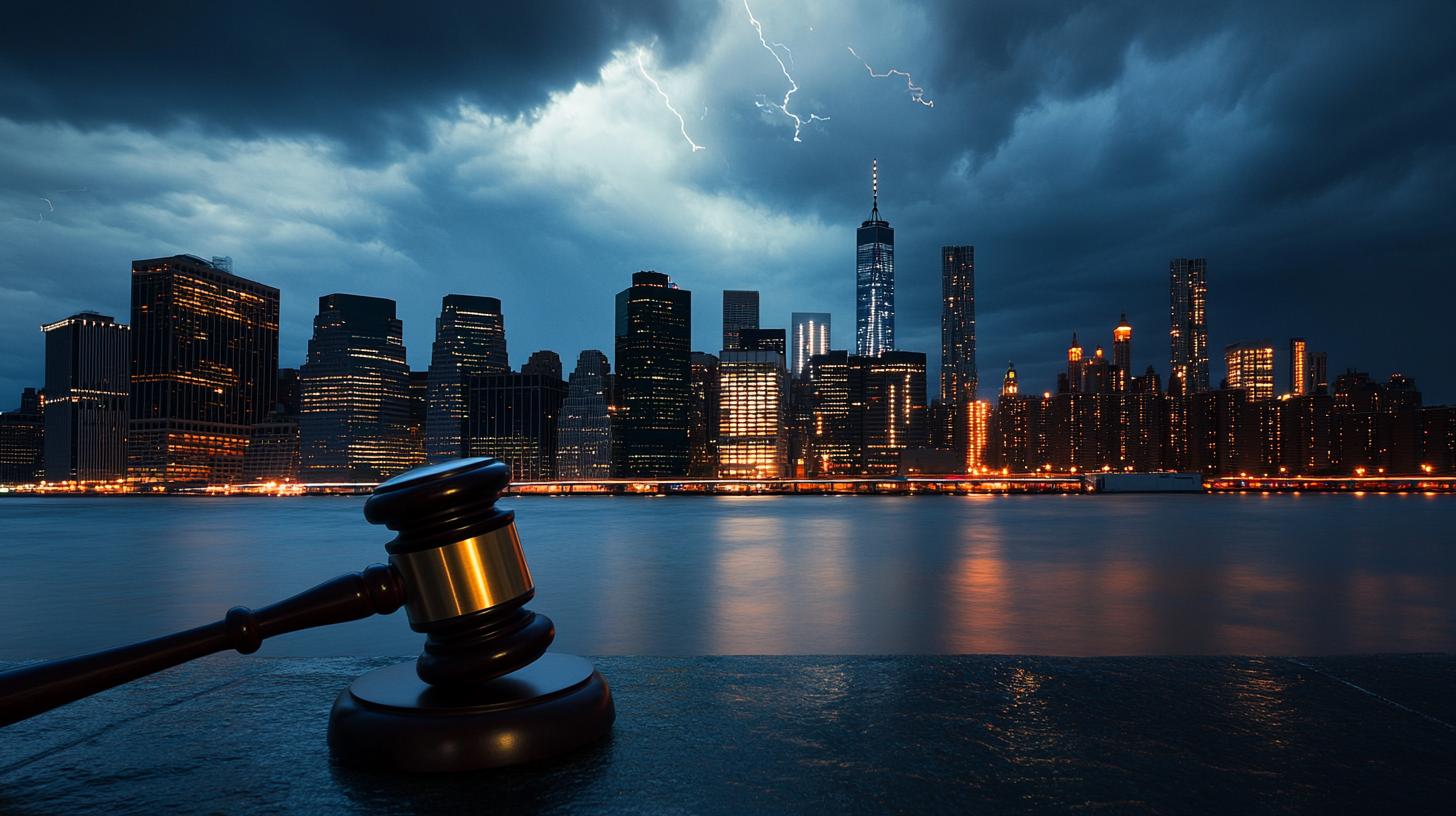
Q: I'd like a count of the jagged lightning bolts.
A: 3